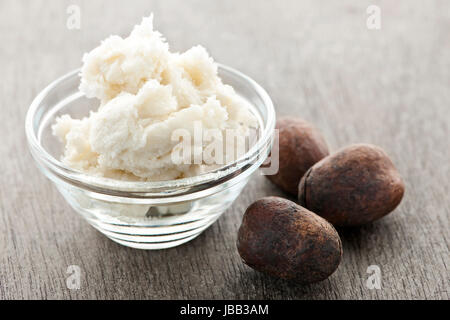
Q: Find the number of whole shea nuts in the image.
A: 3